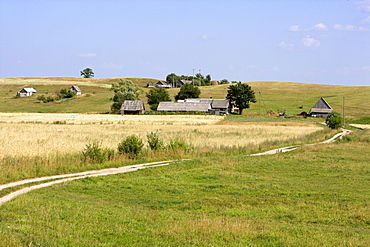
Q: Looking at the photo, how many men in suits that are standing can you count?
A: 0